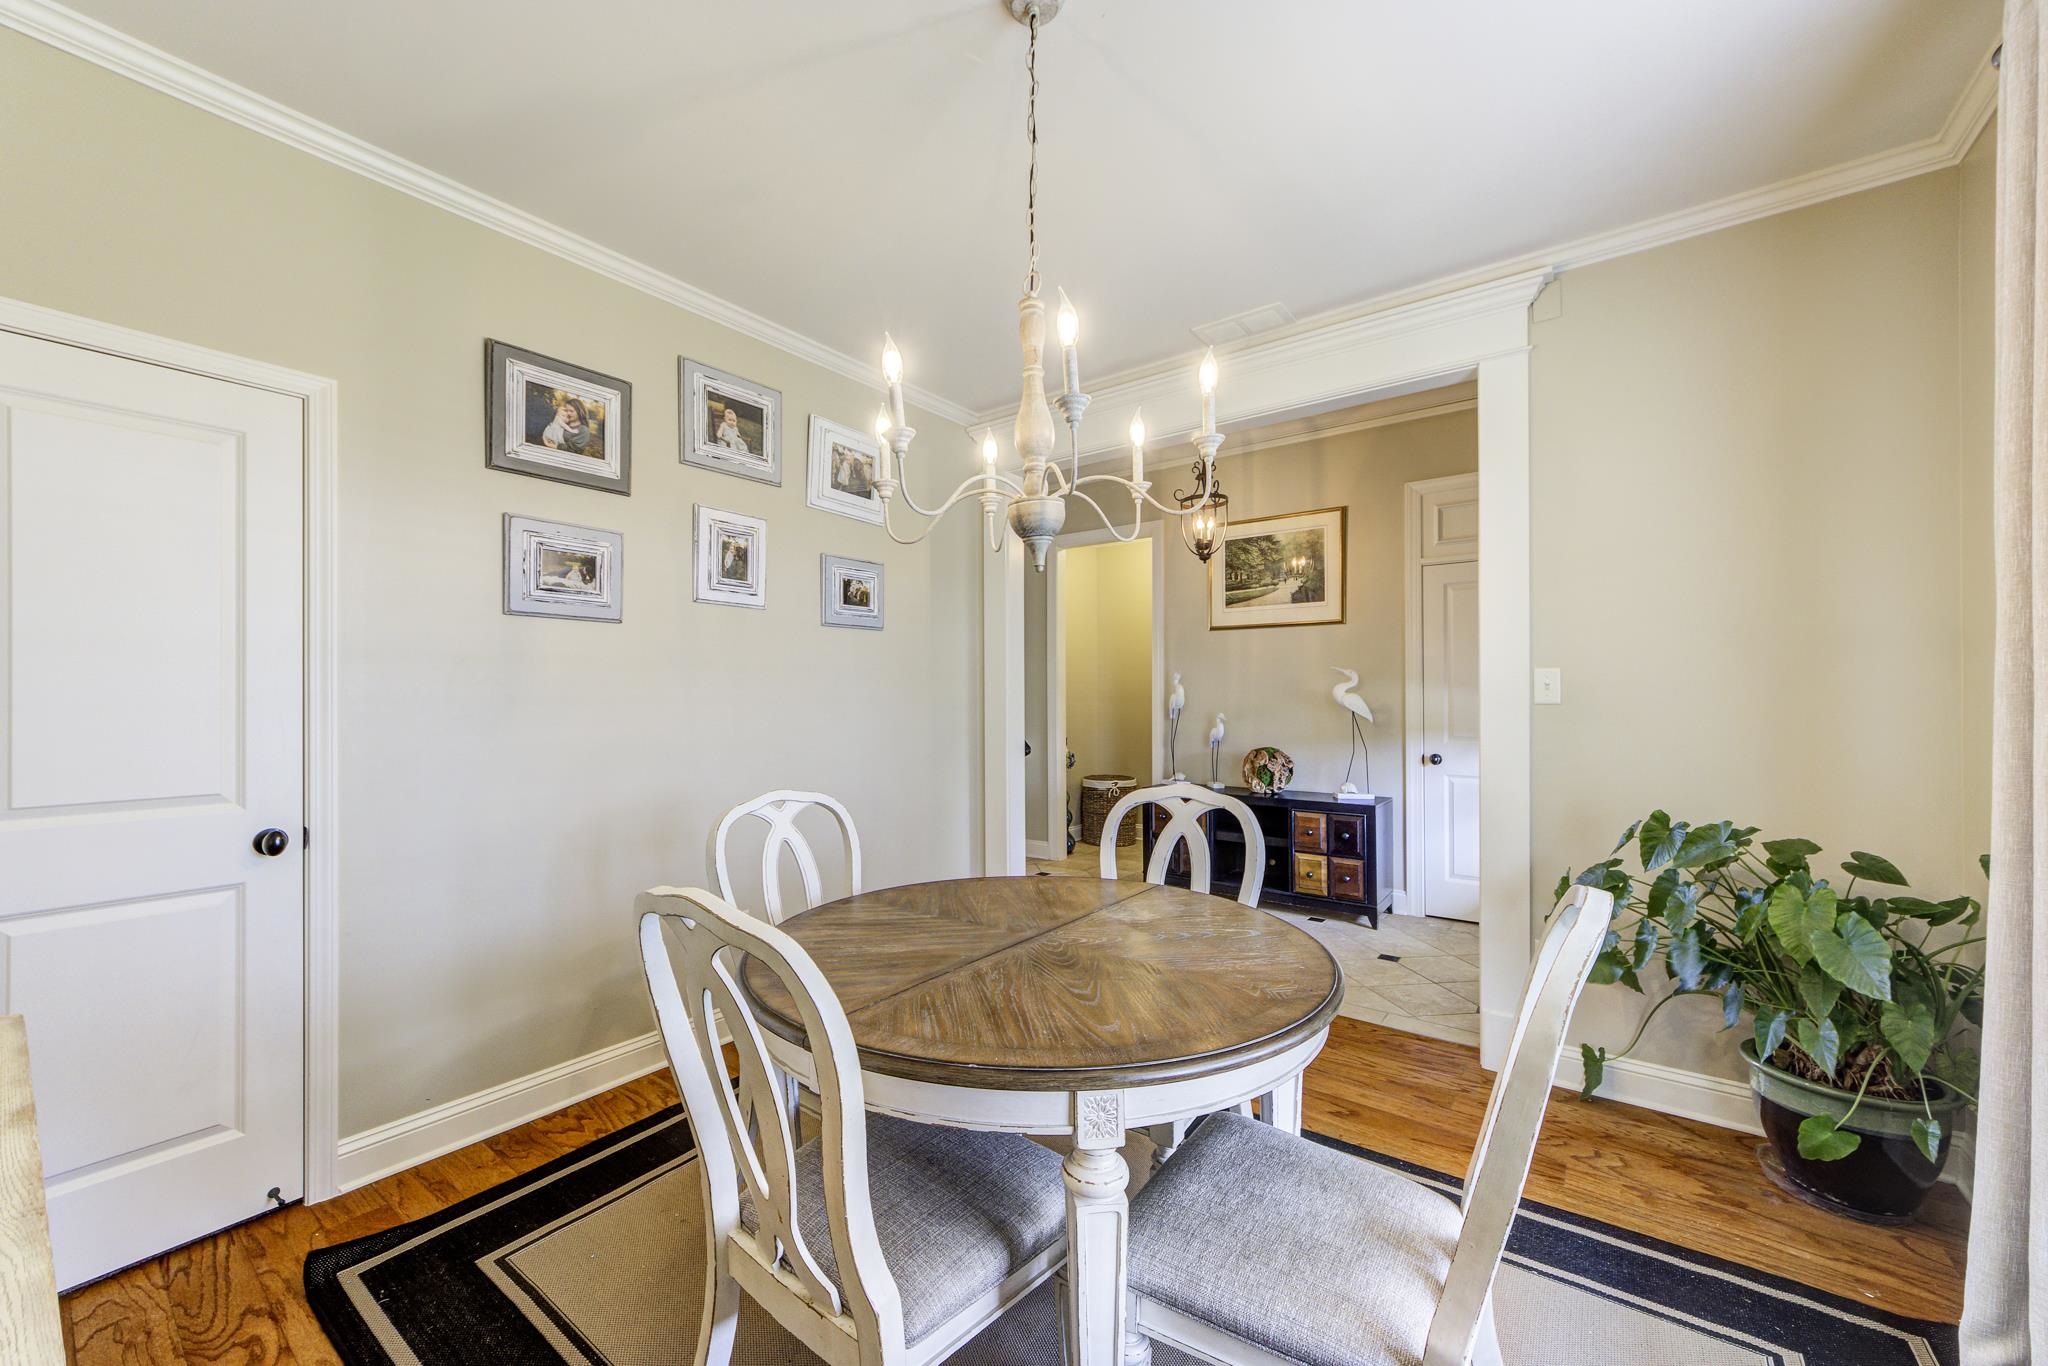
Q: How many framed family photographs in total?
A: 6